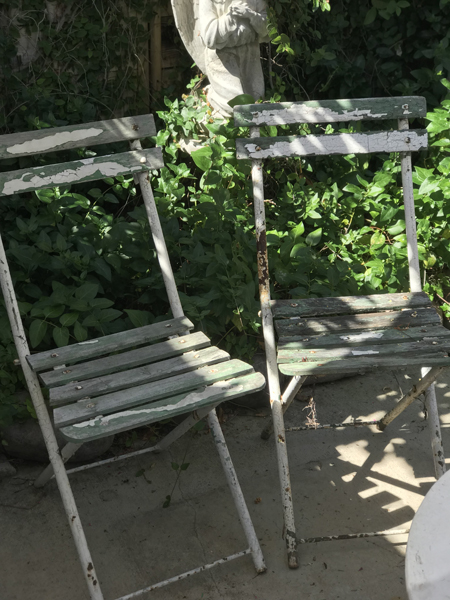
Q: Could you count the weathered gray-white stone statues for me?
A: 1